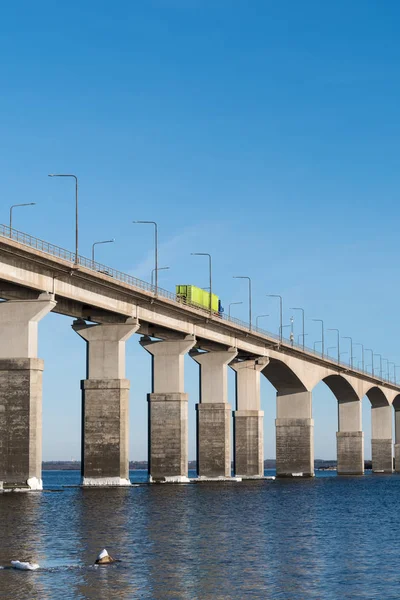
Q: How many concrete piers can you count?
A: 9